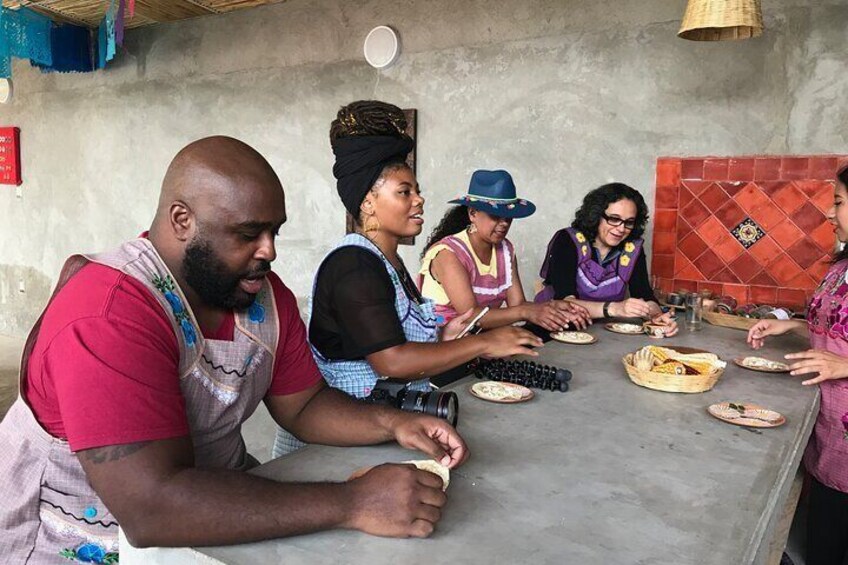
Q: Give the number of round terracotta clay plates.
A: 5